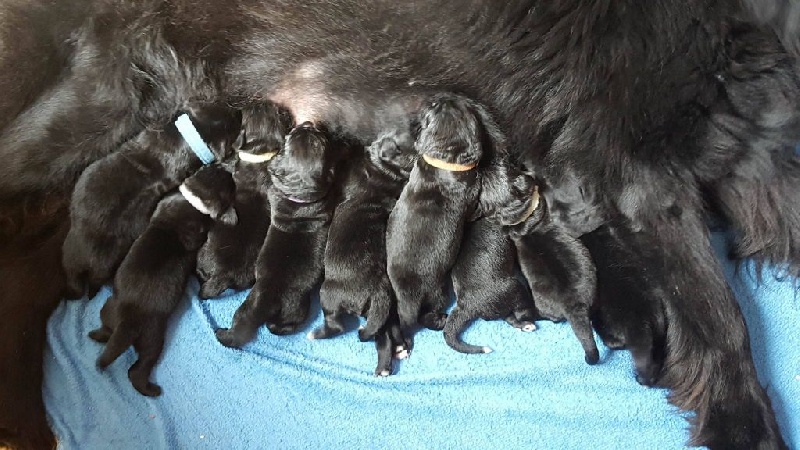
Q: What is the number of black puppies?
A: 9